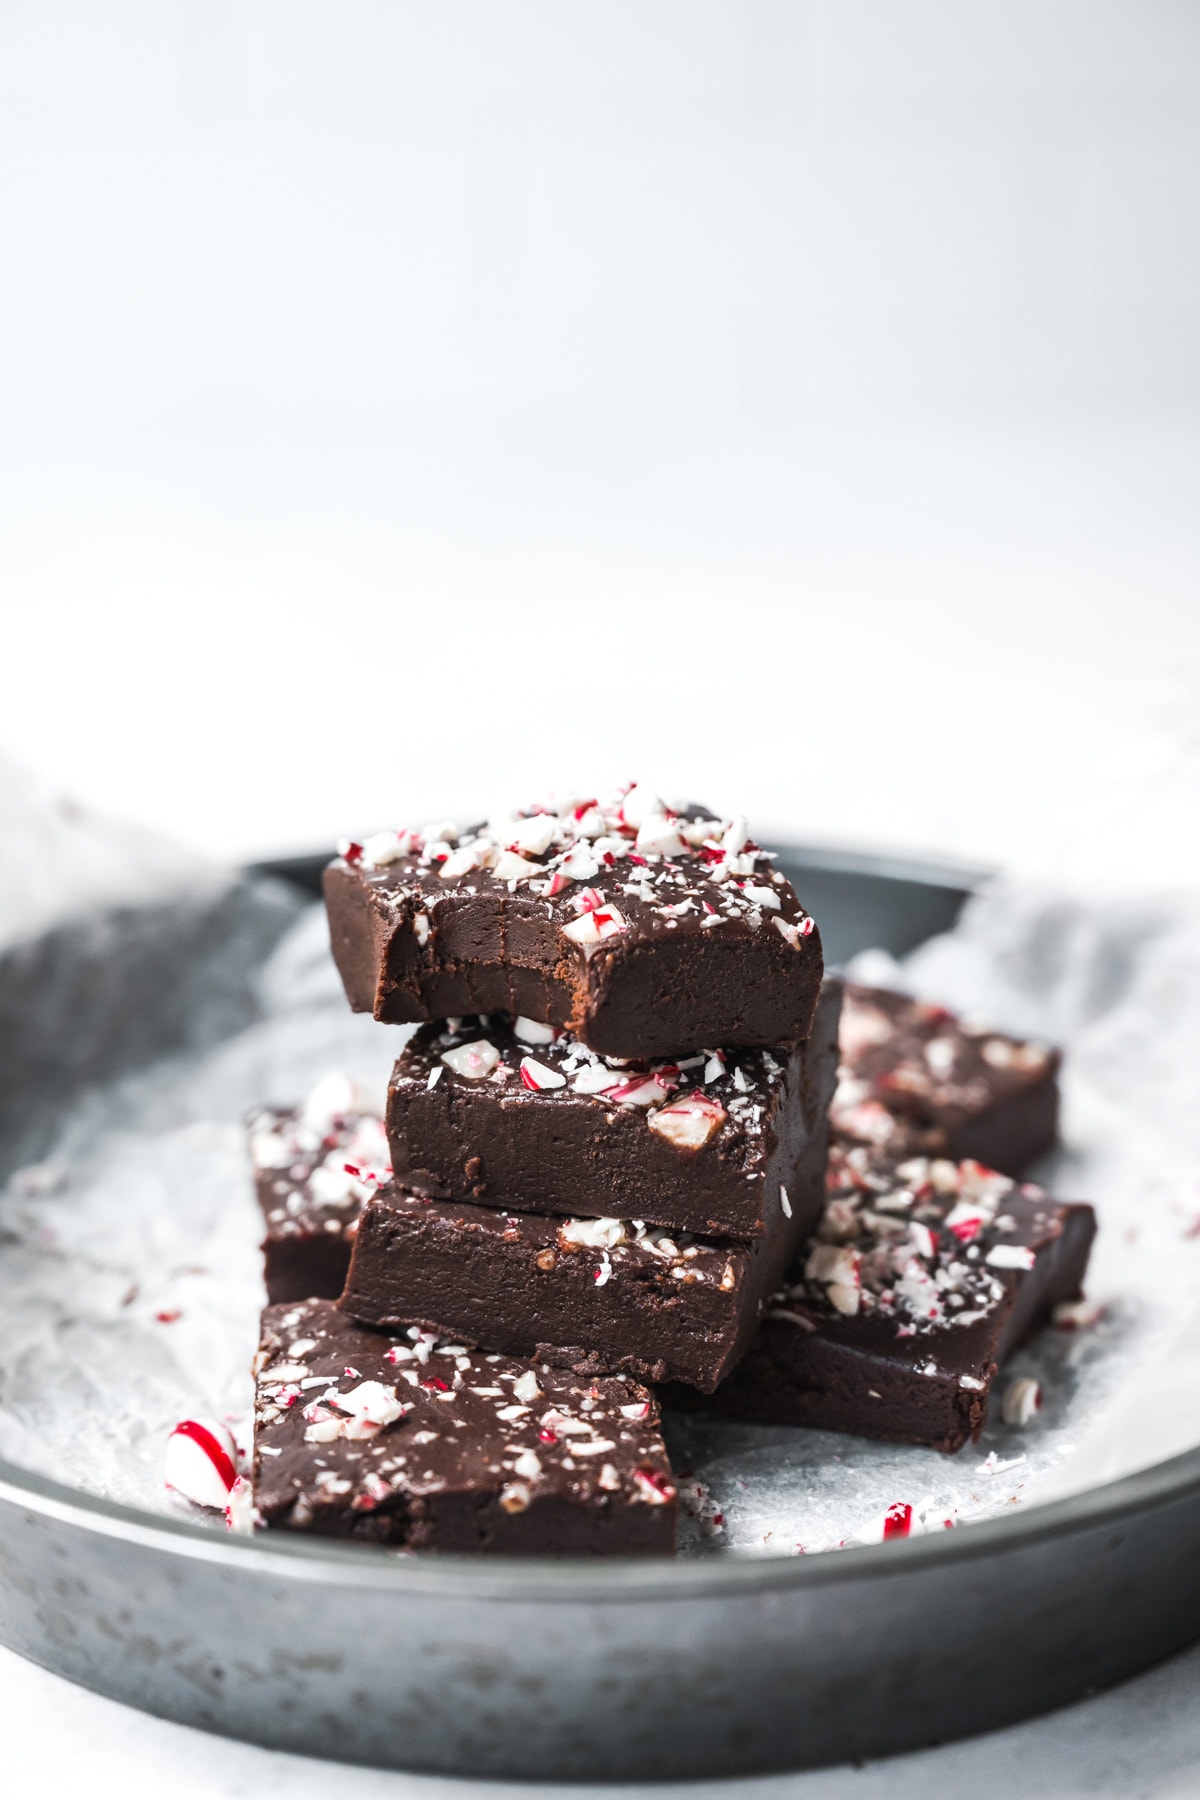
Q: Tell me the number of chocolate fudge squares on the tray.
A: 7